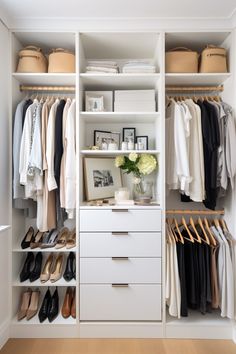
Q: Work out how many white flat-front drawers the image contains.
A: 4